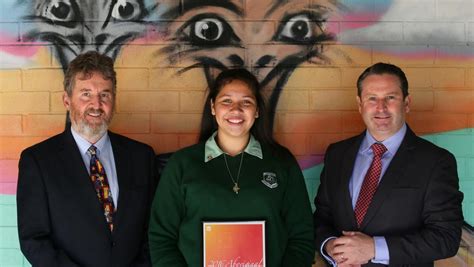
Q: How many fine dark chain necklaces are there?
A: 1